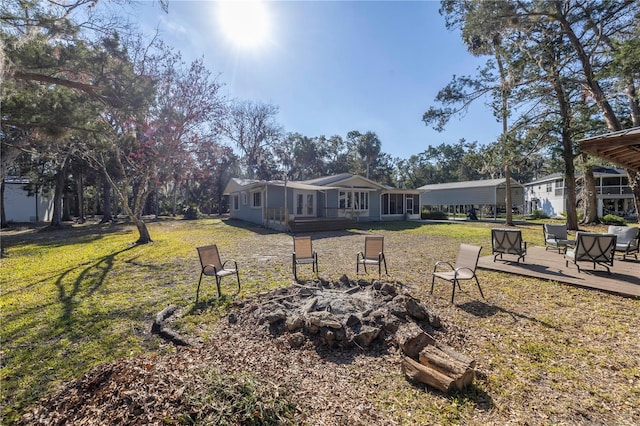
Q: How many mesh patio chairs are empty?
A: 4